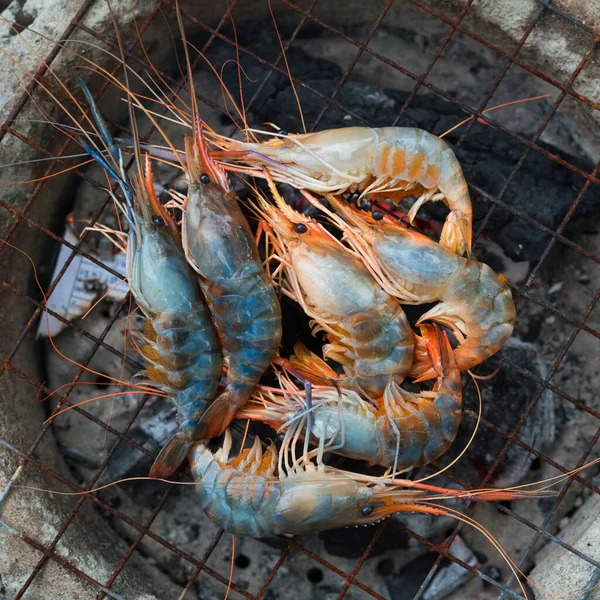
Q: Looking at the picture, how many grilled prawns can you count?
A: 7